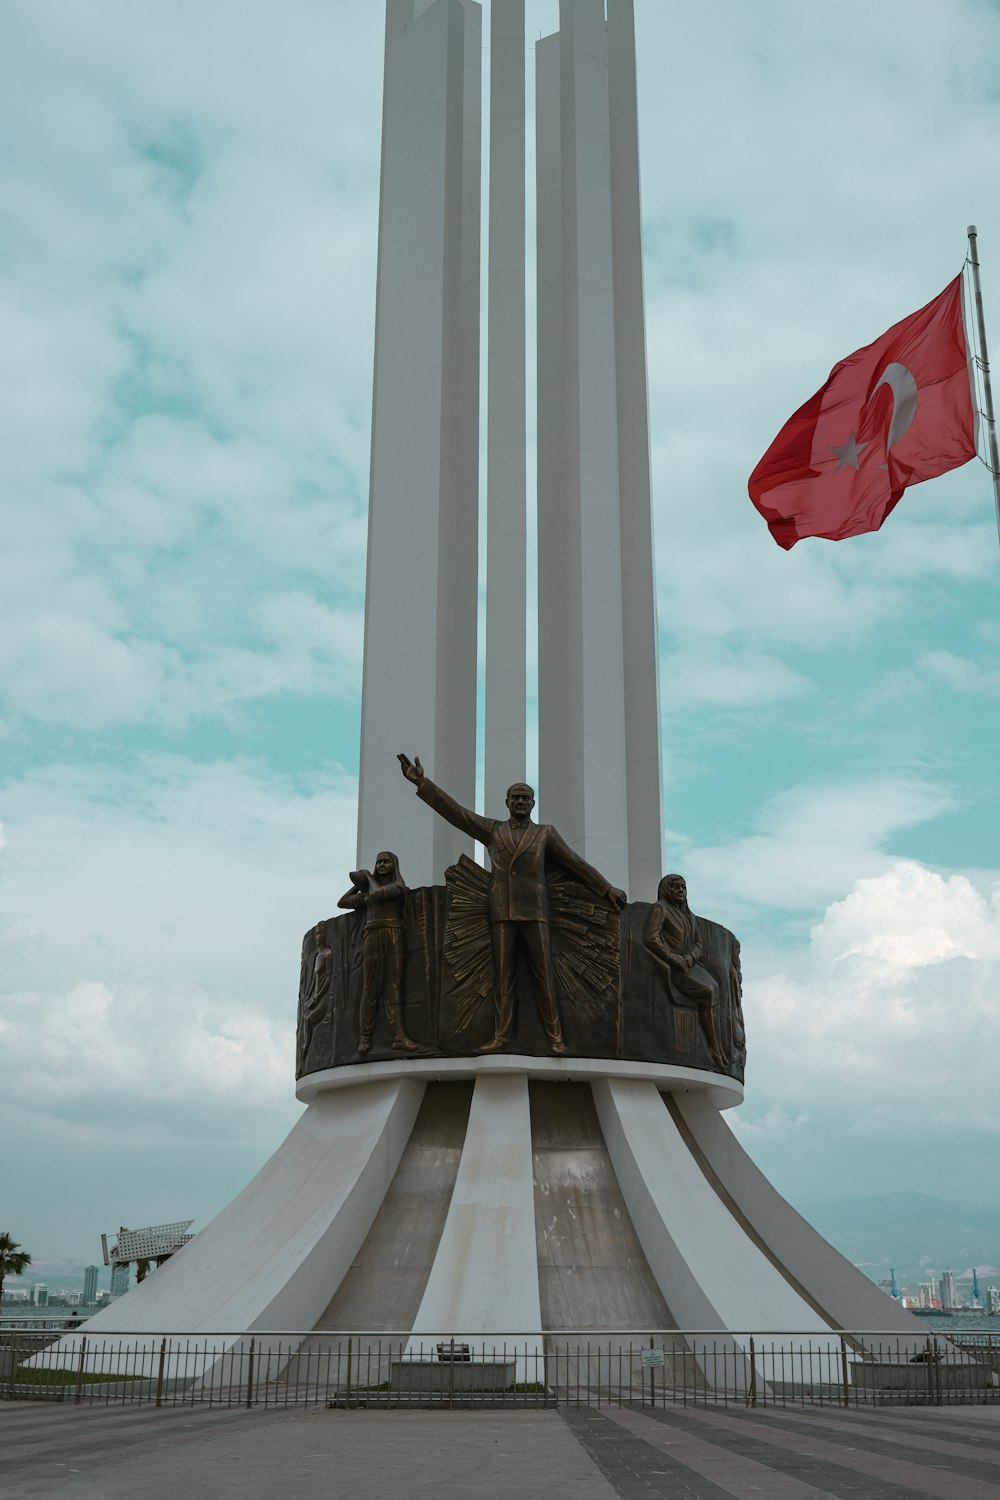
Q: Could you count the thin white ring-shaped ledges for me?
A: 1